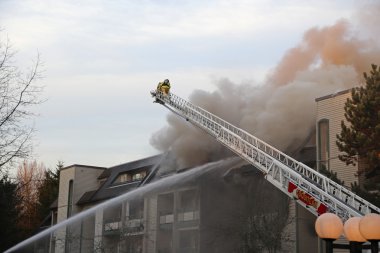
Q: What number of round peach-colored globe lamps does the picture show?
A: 3